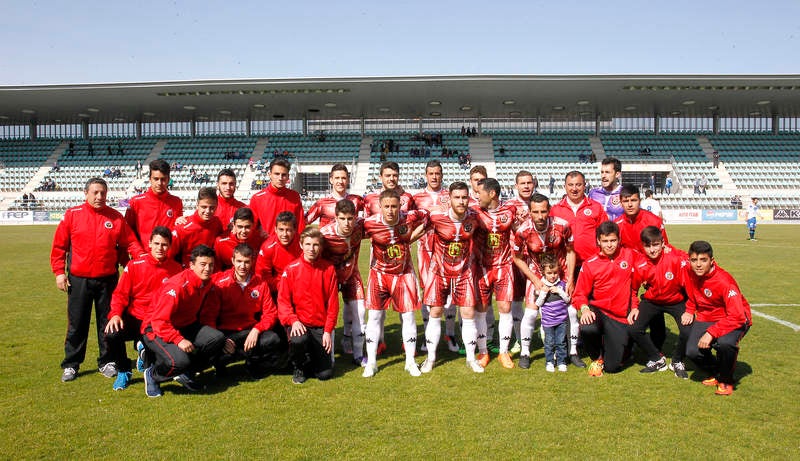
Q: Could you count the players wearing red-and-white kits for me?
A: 10